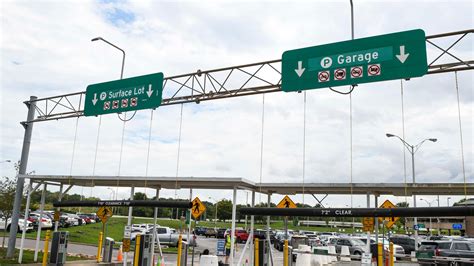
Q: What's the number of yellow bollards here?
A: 8